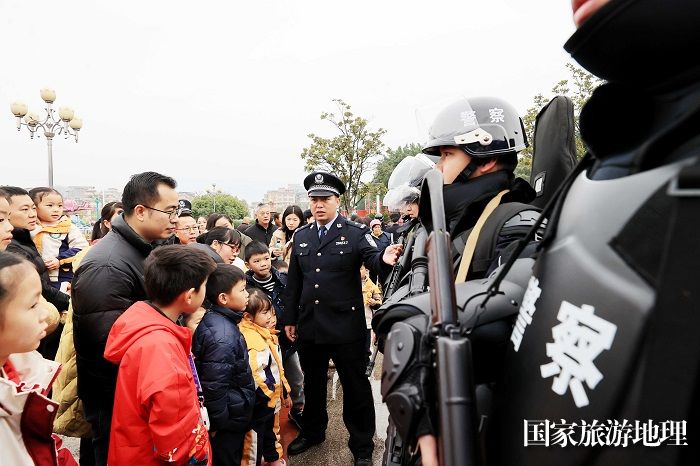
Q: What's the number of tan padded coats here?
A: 1